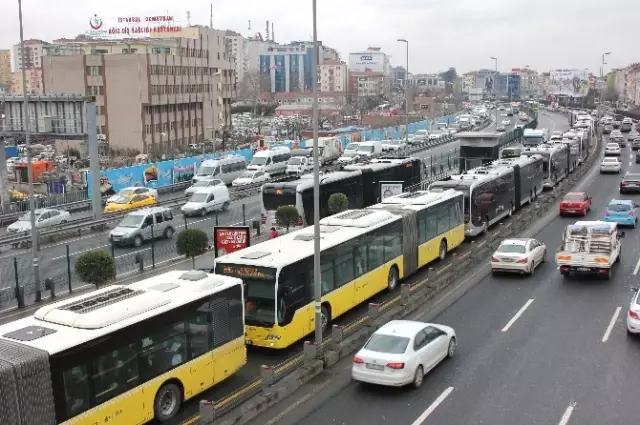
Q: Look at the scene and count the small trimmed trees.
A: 4